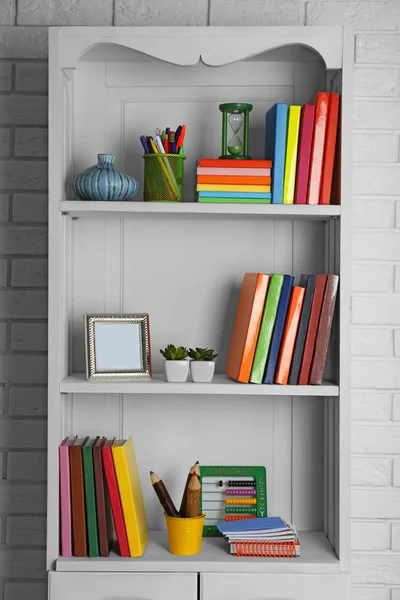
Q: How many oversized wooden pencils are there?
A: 3